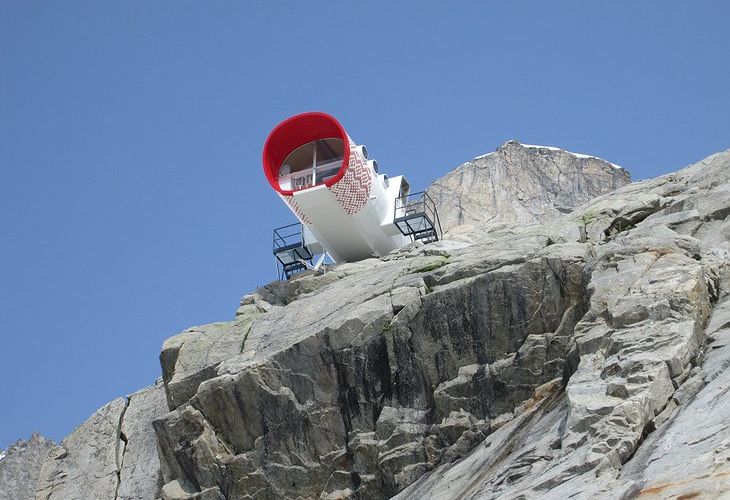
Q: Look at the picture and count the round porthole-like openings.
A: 3